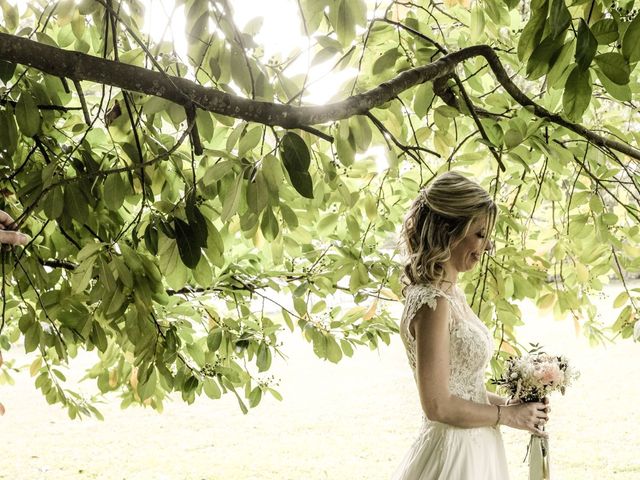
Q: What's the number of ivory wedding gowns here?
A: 1